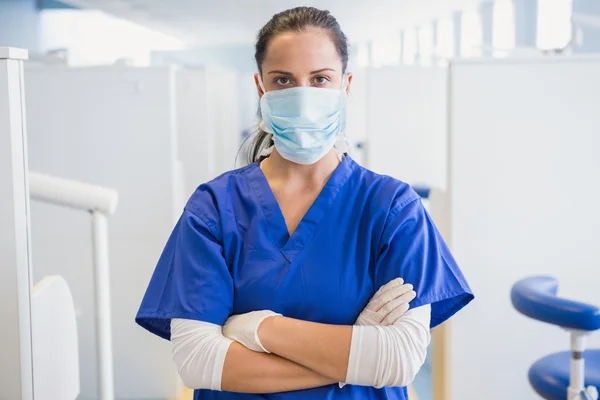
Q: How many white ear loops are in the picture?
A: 2